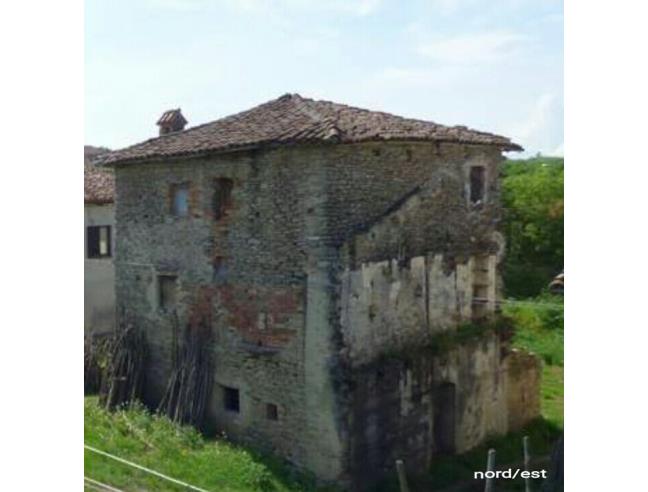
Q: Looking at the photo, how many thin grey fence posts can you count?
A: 3